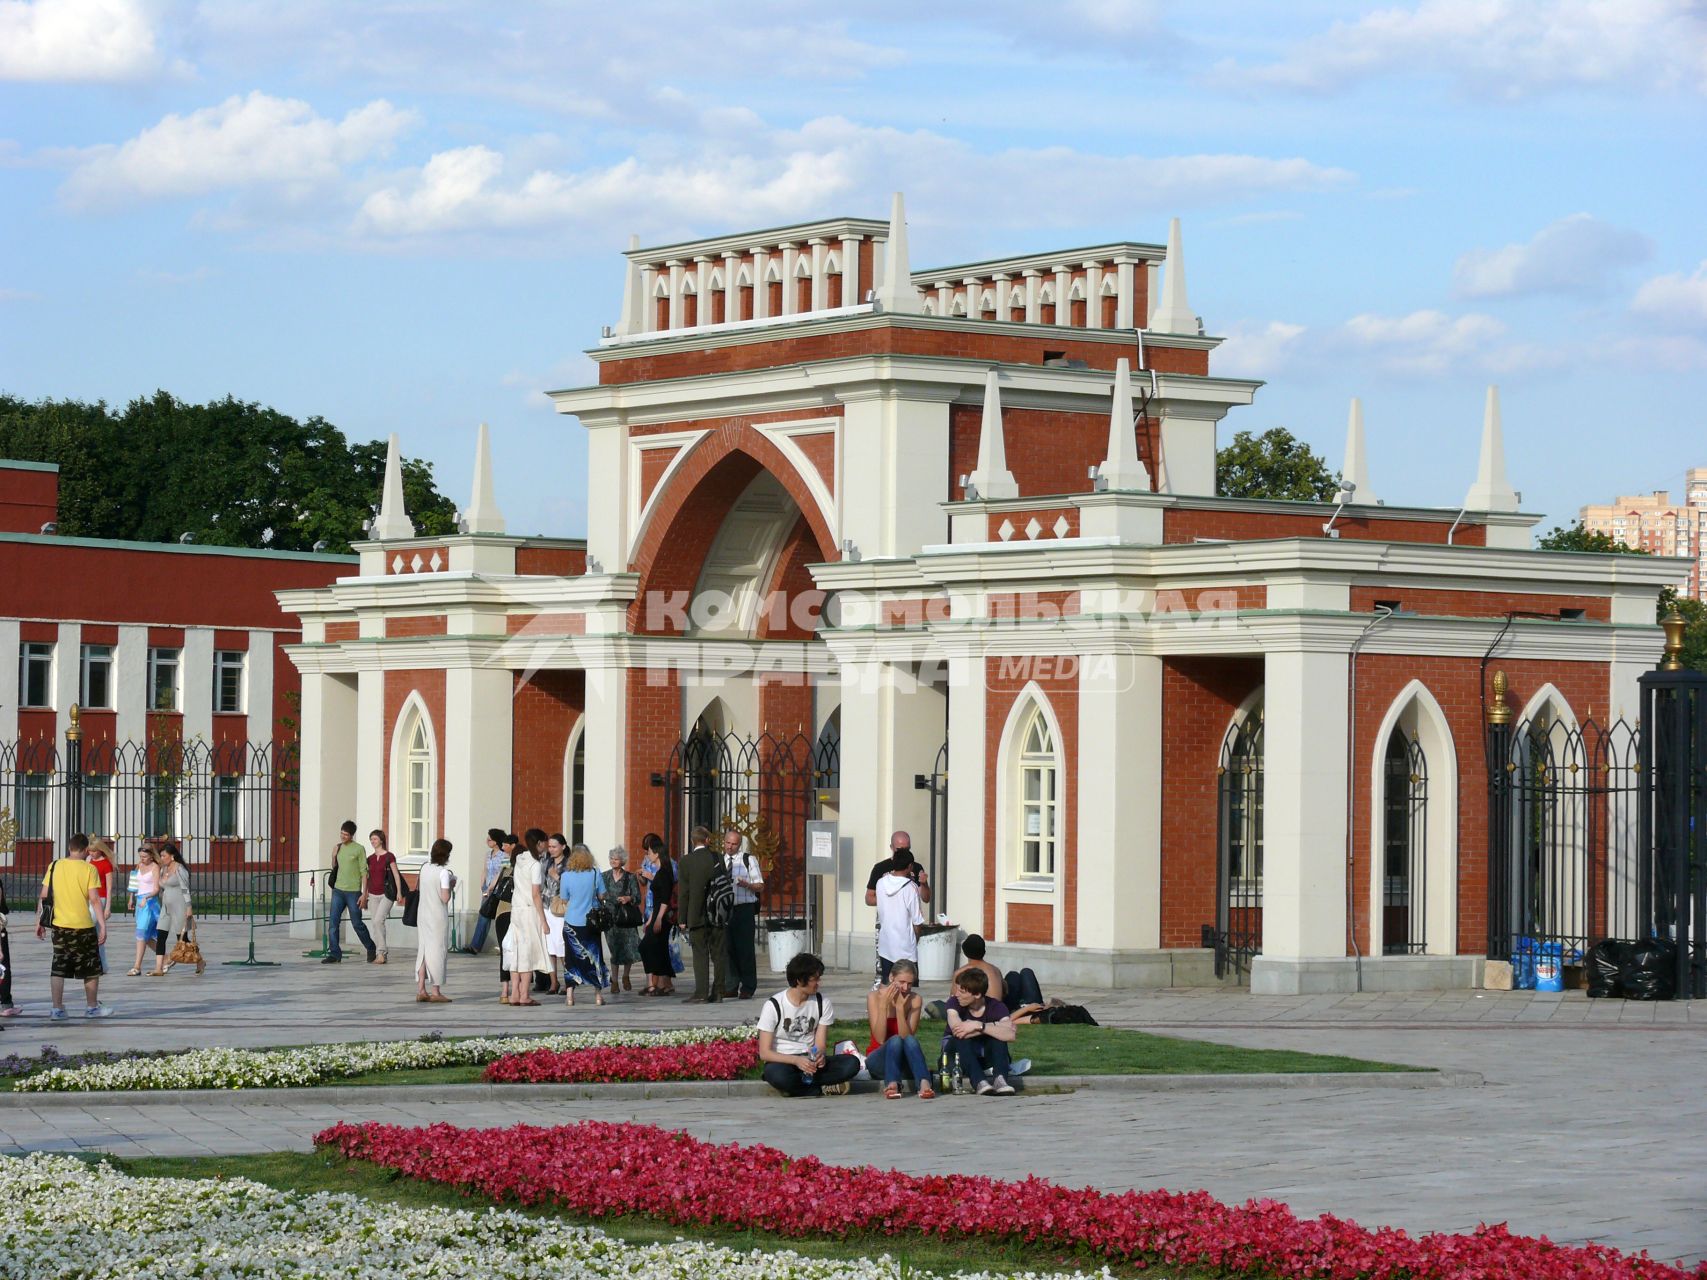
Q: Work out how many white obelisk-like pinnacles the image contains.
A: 9